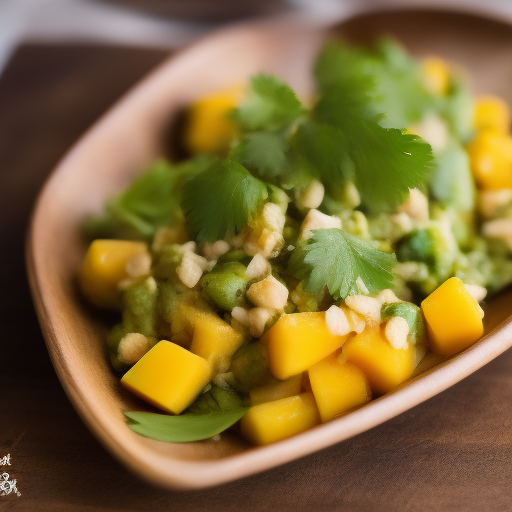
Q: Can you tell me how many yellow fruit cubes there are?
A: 12